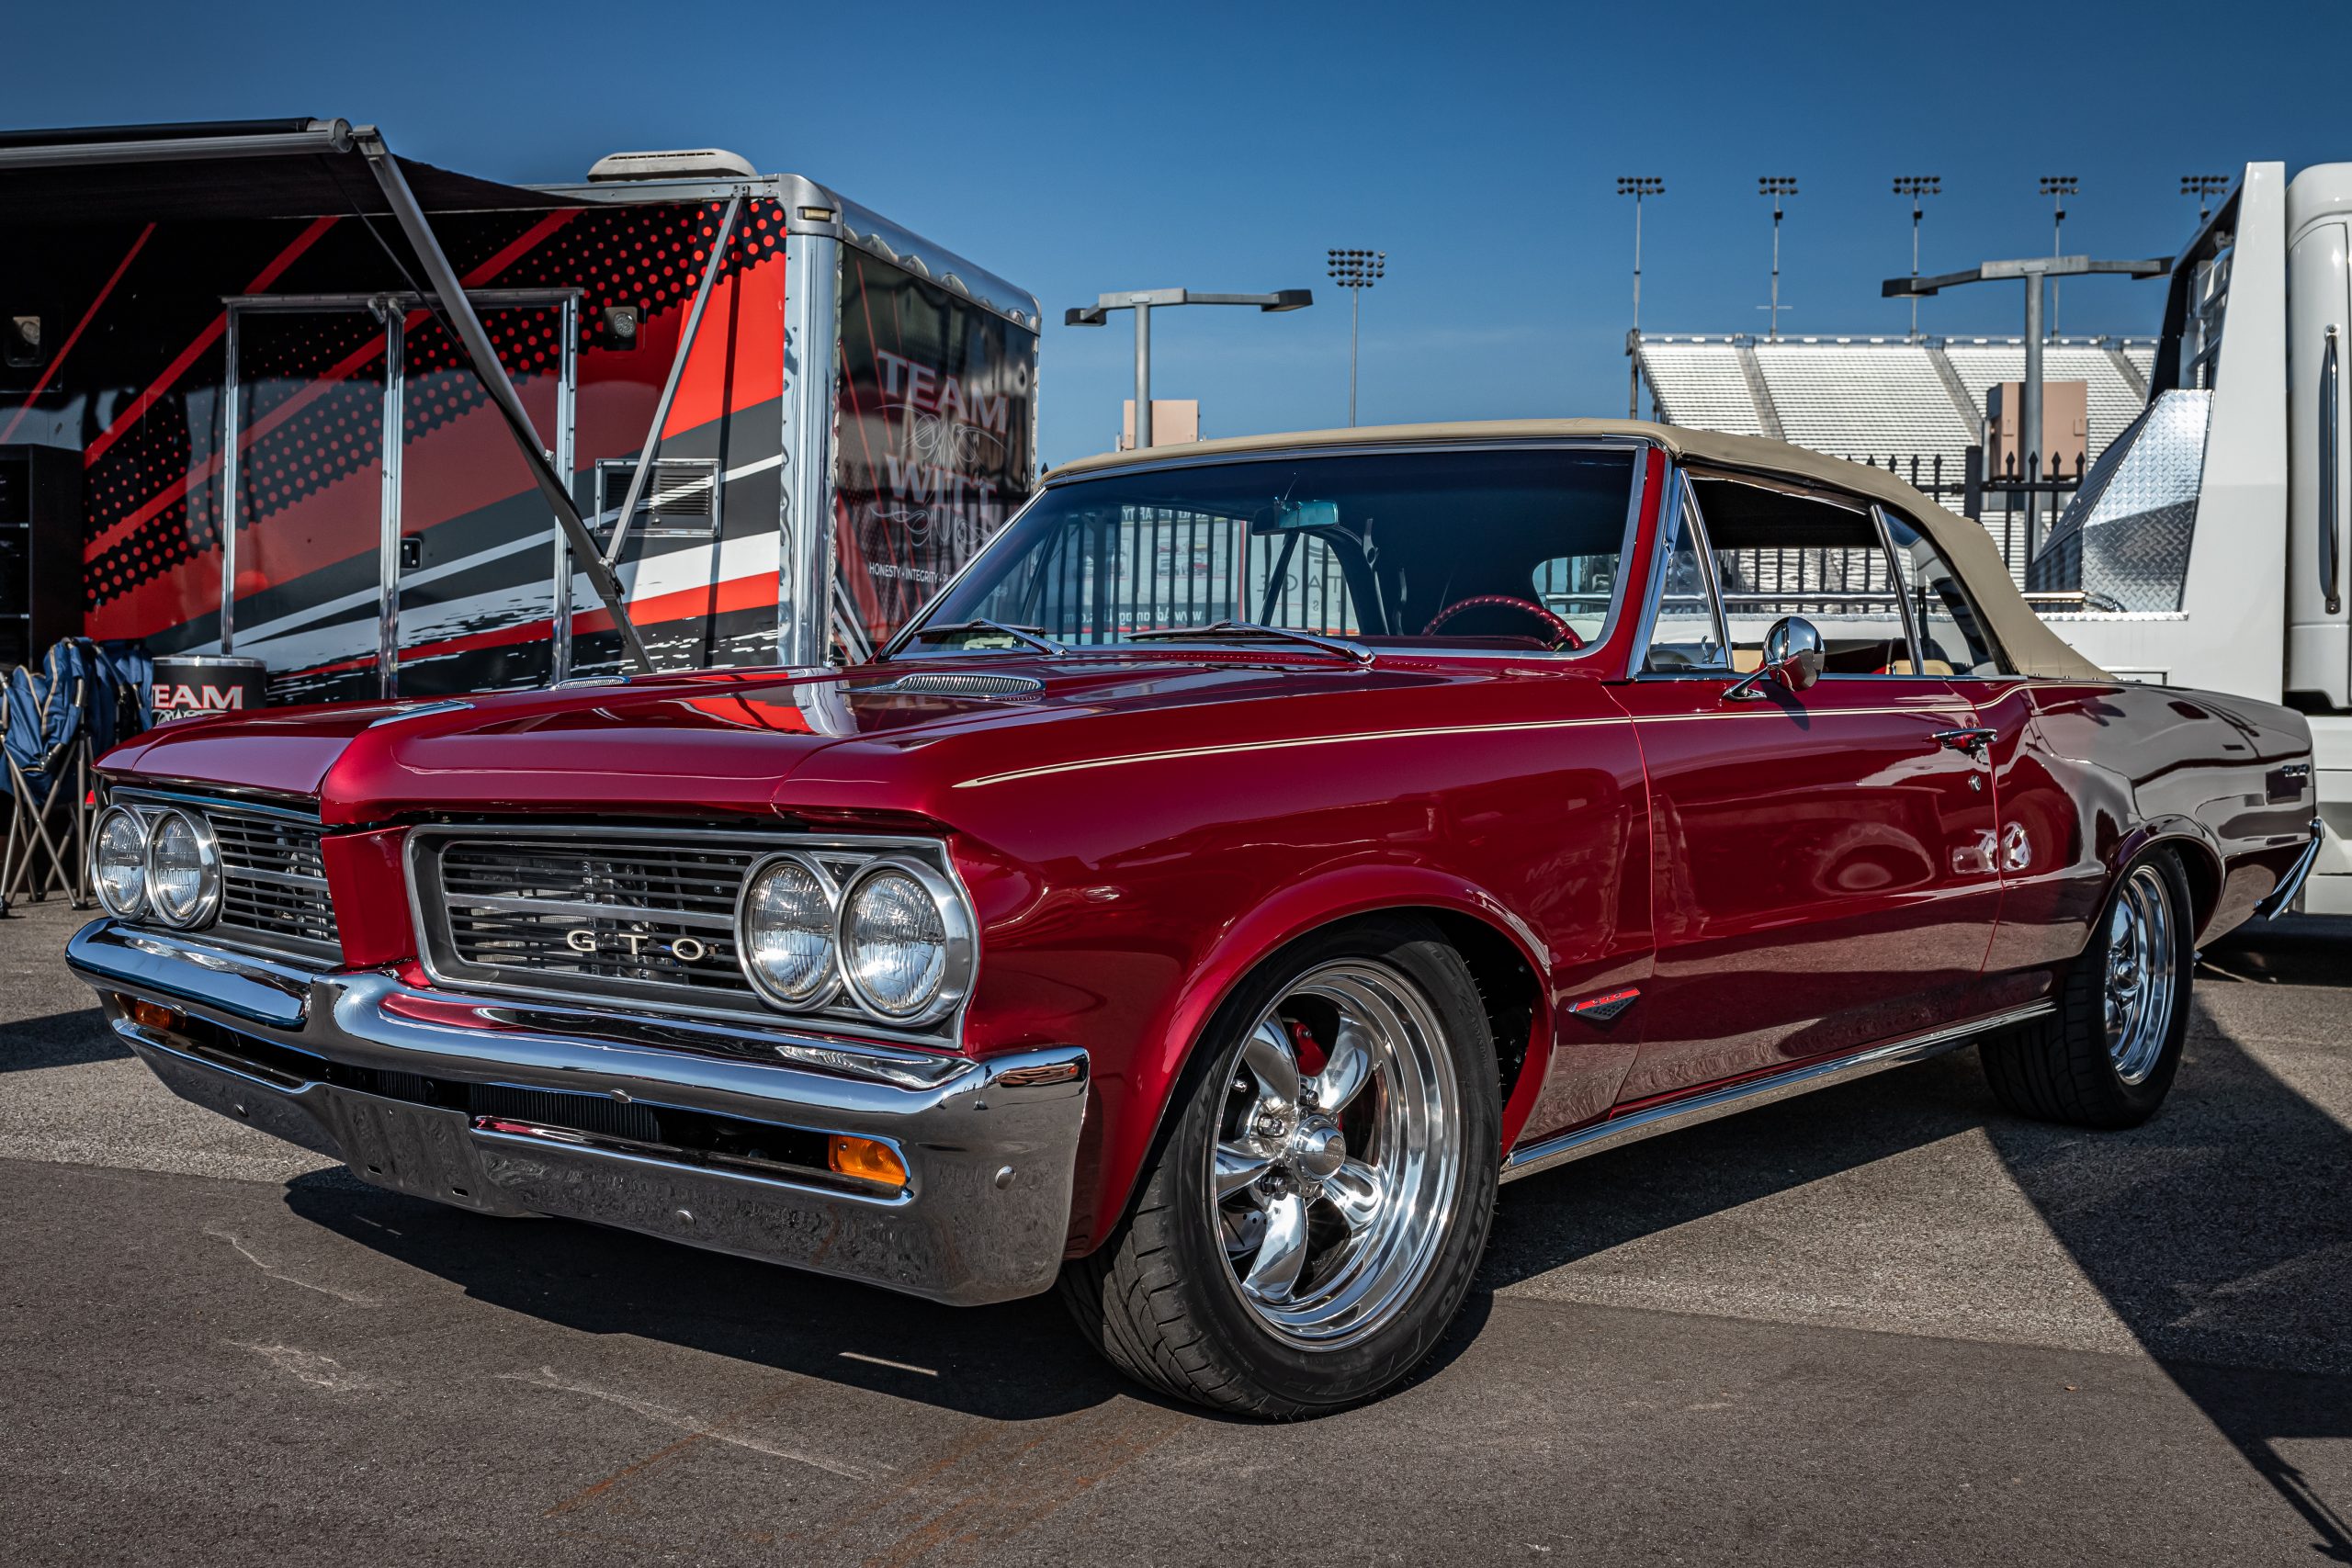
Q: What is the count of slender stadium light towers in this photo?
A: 6